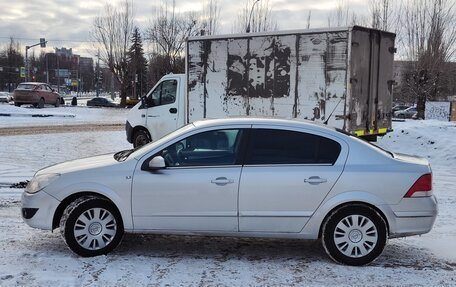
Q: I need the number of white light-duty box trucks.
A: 1